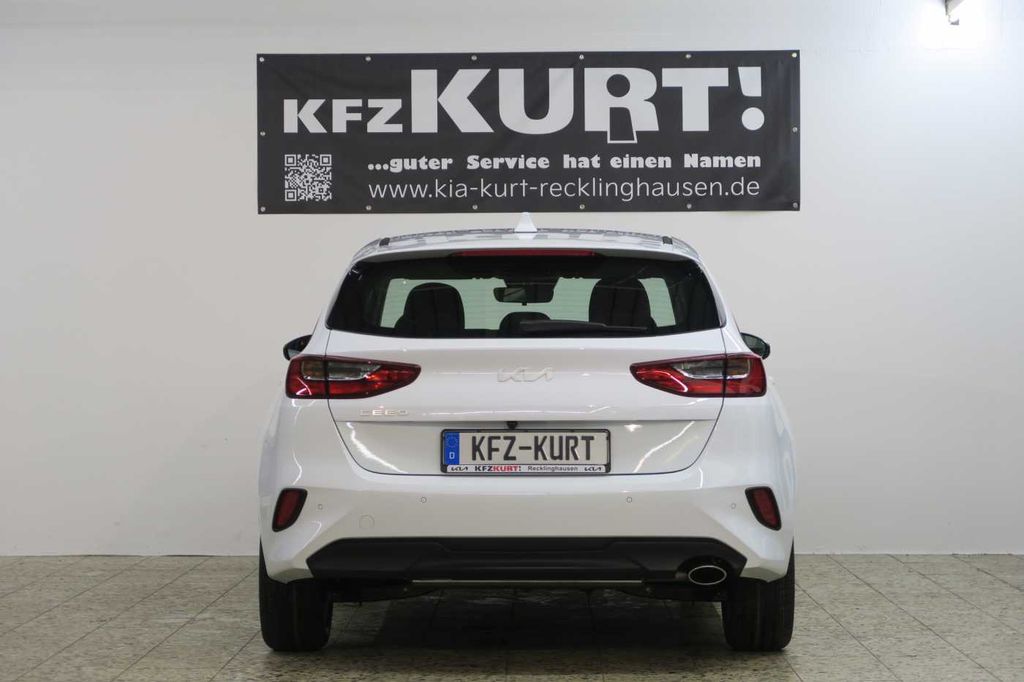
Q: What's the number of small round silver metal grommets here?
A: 14